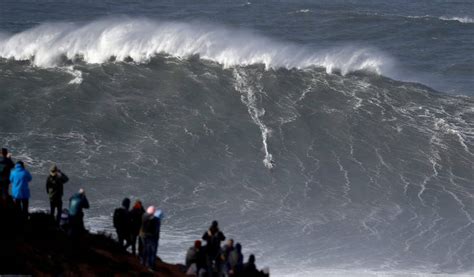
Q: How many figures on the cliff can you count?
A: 13